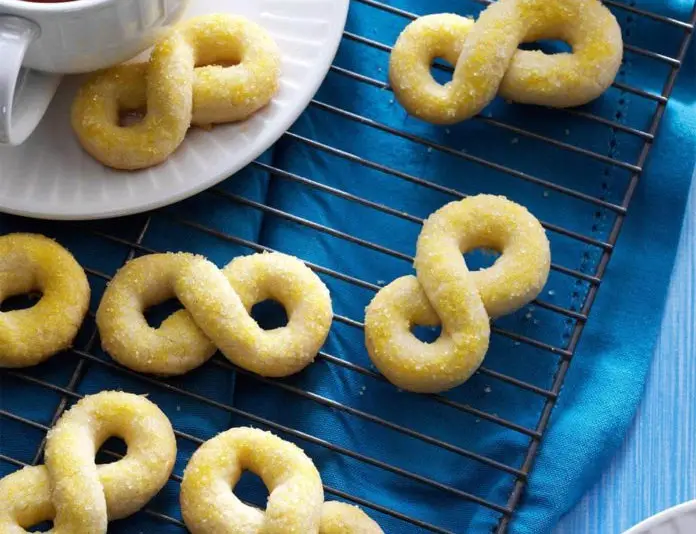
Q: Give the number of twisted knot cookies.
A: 7